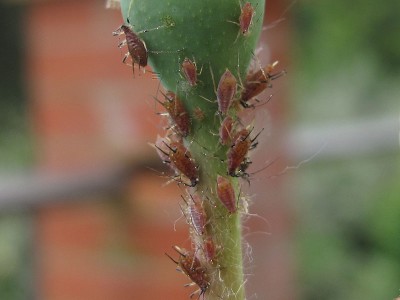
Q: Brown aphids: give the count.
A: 13